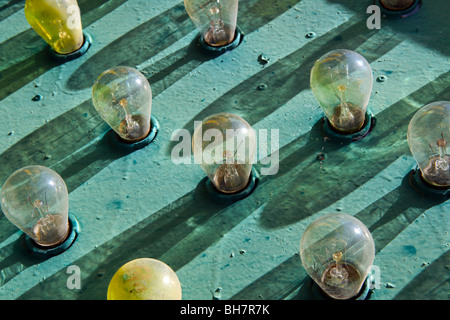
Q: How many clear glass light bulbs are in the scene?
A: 7